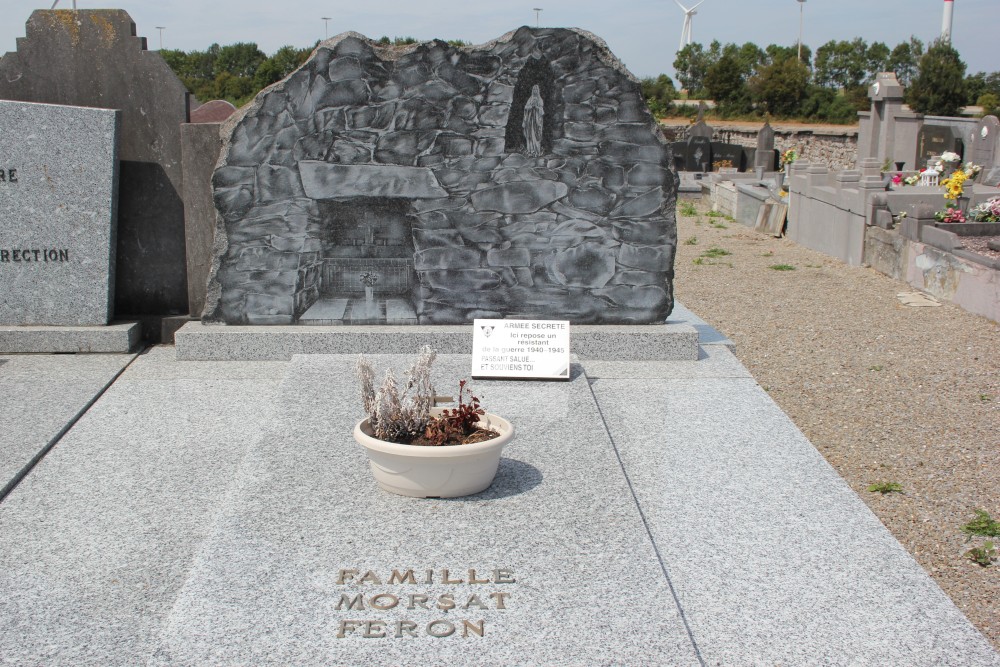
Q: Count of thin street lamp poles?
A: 4